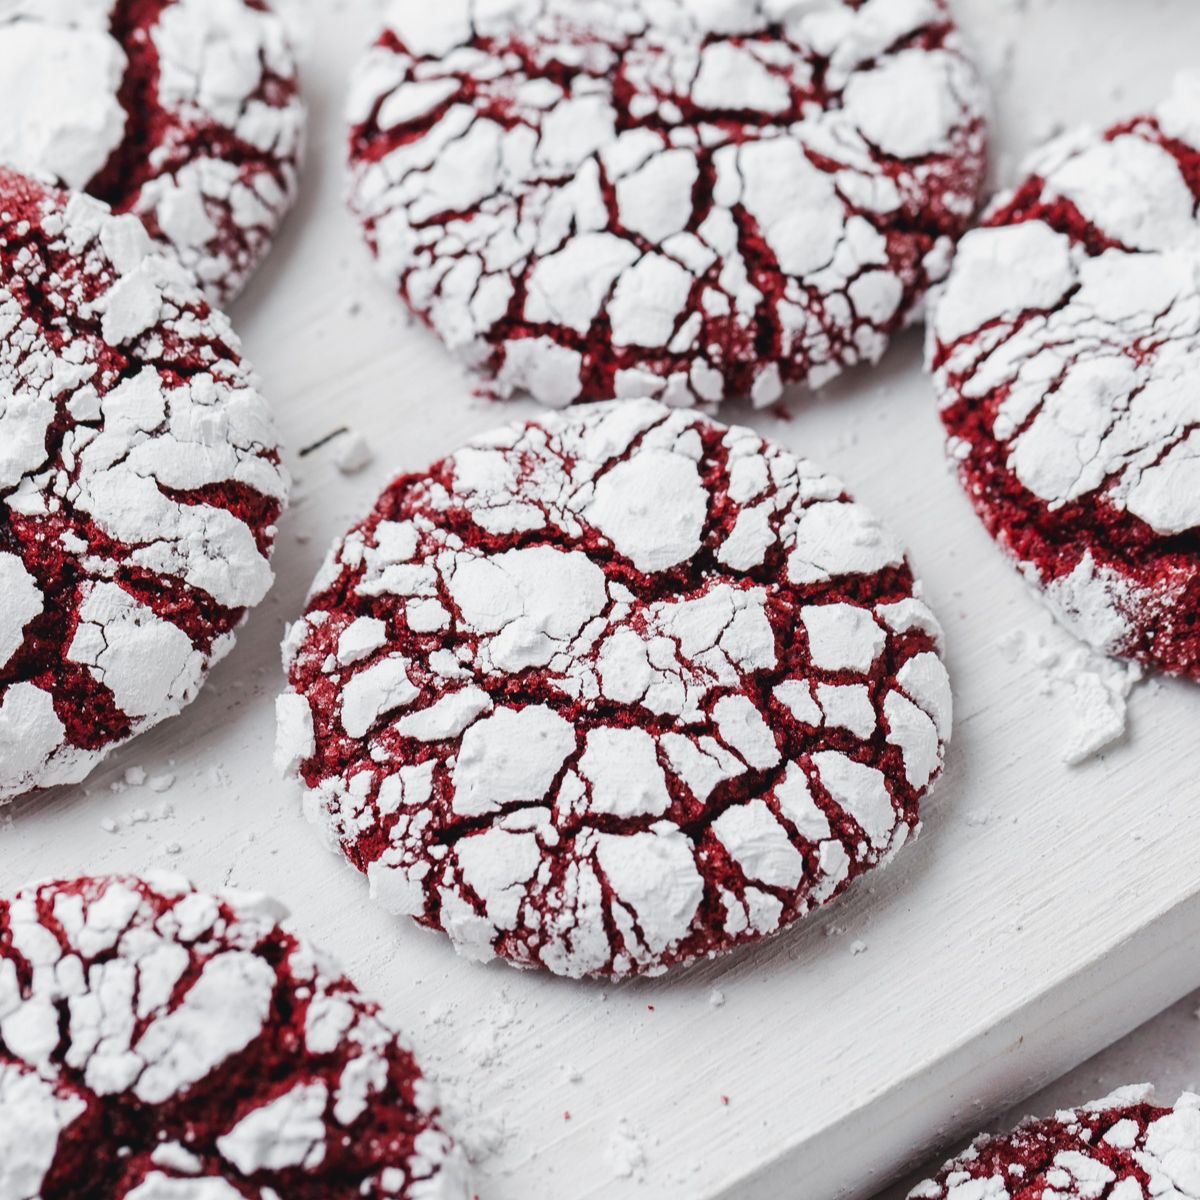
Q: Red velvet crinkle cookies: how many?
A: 7